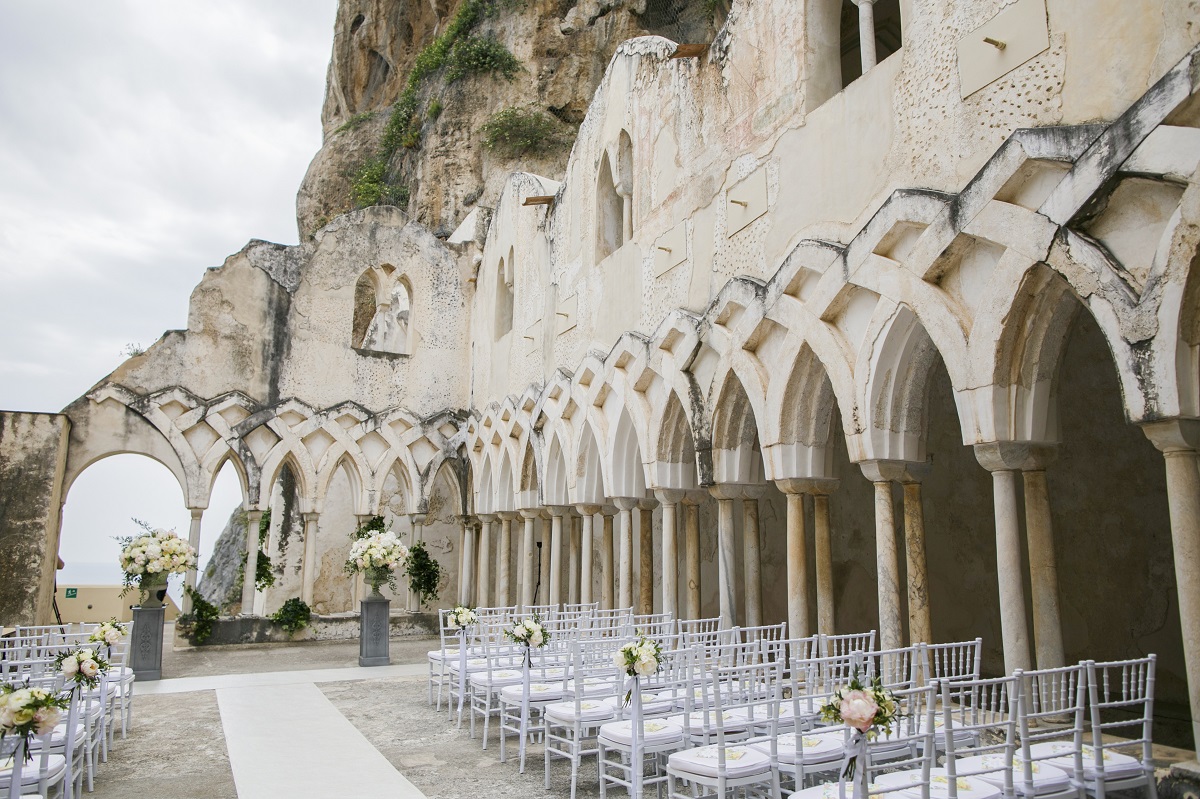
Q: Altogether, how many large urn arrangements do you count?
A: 2